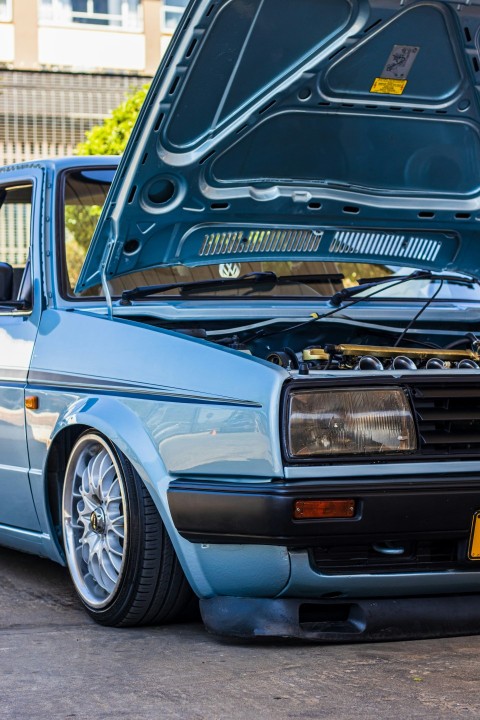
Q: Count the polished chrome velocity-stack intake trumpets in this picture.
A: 4